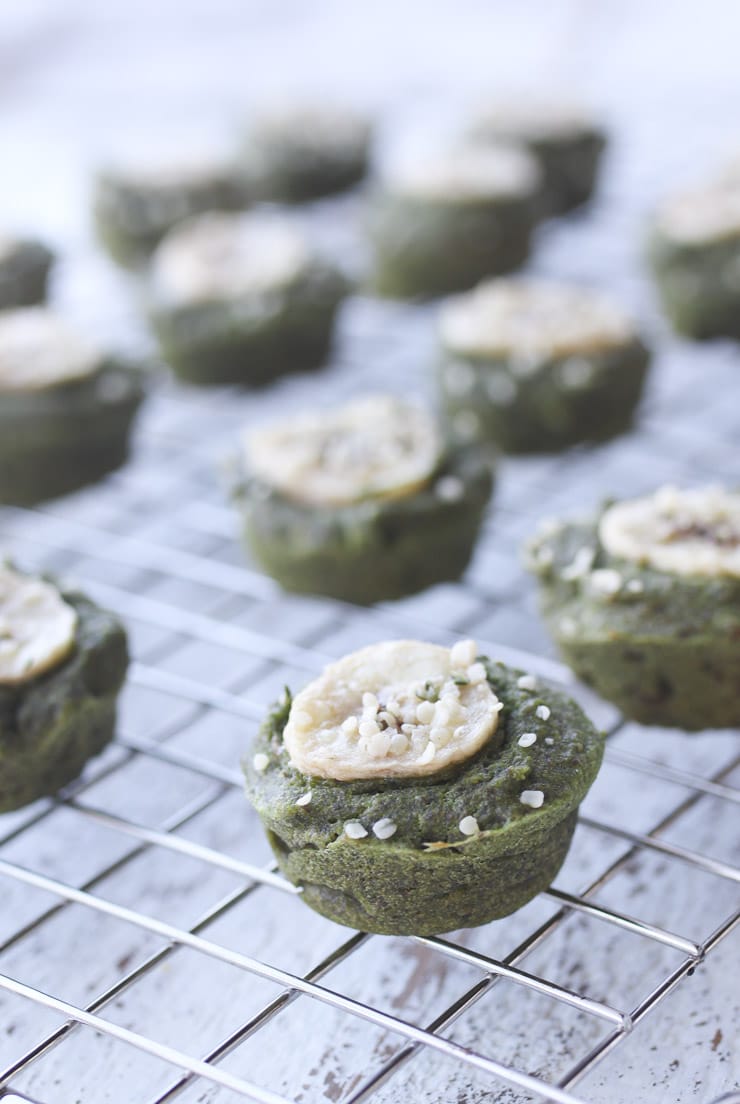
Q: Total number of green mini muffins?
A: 13